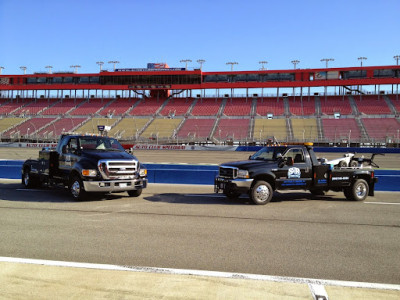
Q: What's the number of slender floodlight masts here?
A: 14